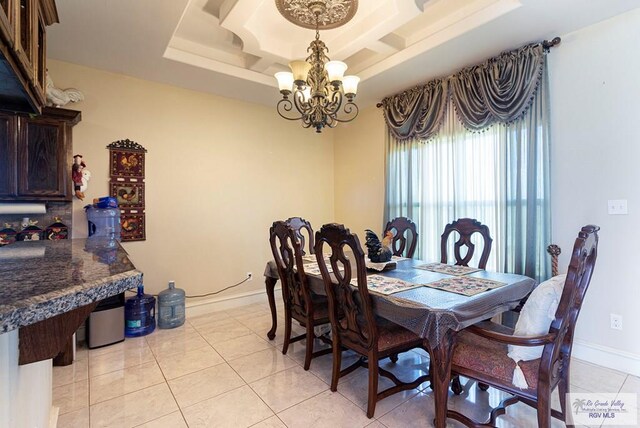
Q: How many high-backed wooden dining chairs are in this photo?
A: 6